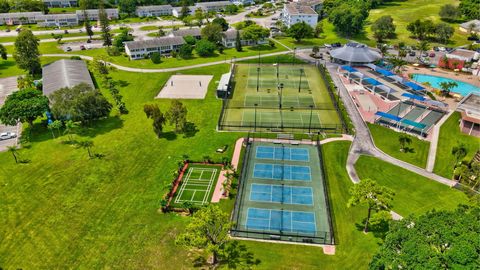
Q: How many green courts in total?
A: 5